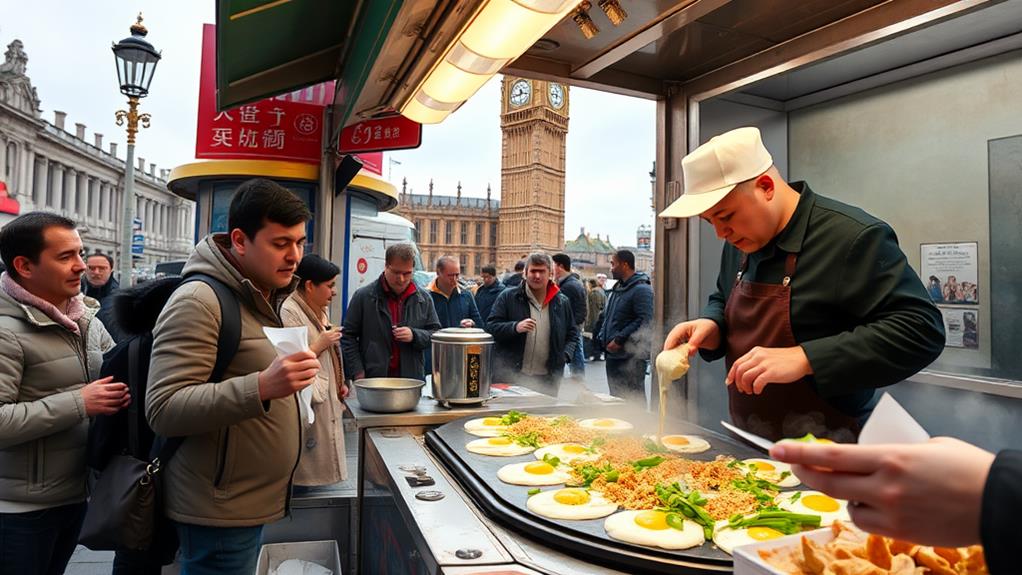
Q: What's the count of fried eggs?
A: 11